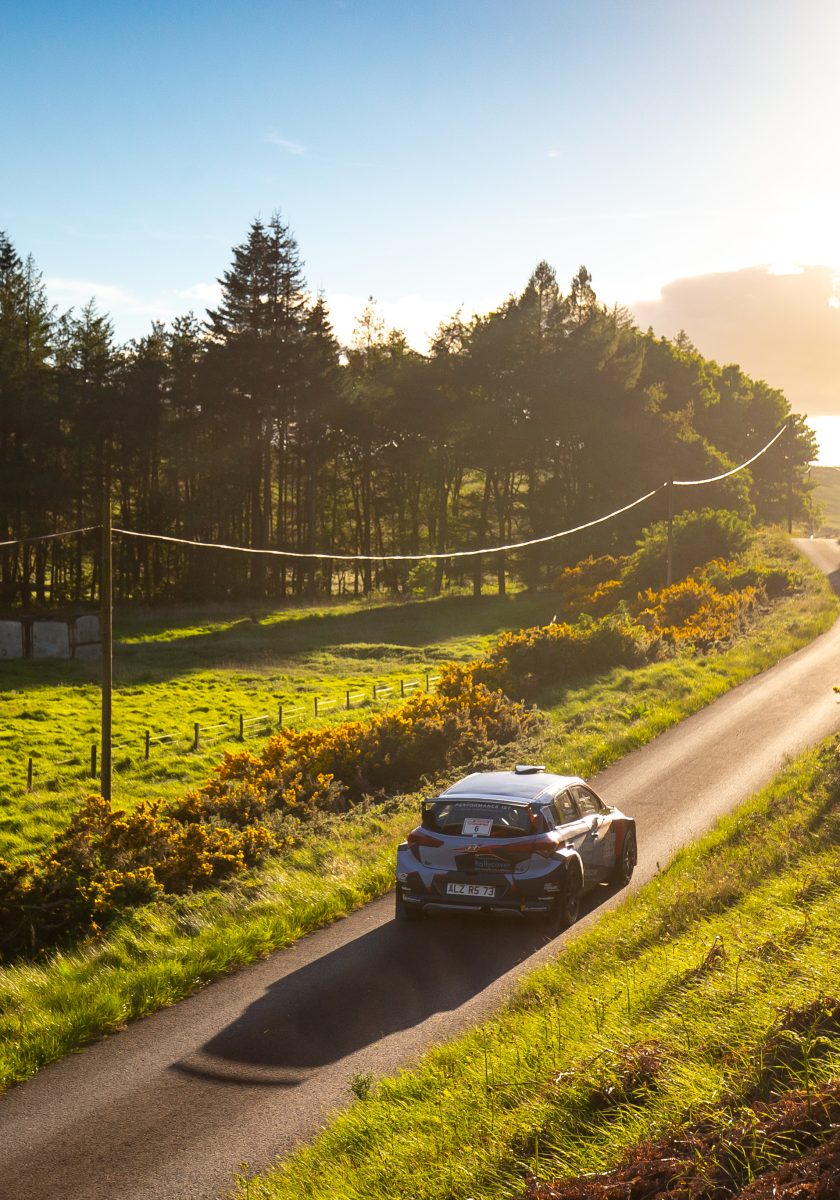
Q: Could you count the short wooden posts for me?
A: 11